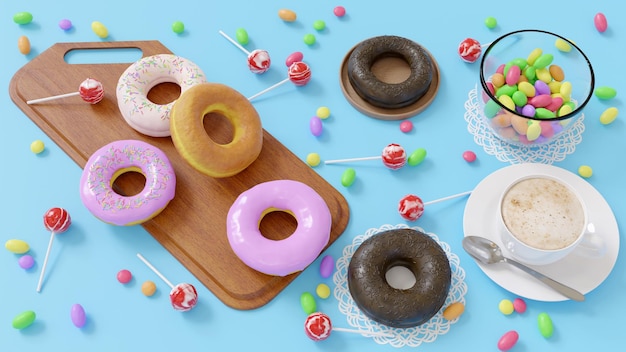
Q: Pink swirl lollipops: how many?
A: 9